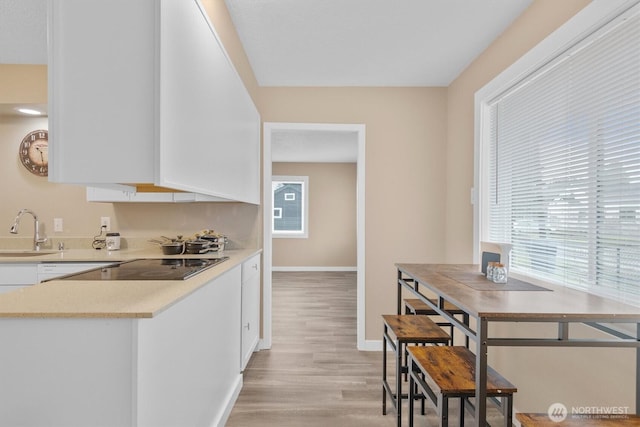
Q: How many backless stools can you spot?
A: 4